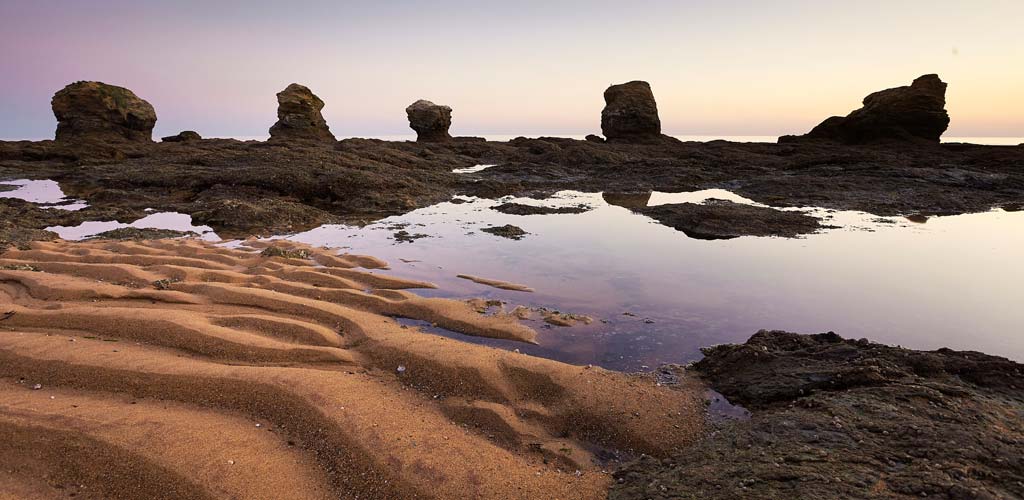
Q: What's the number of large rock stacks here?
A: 5